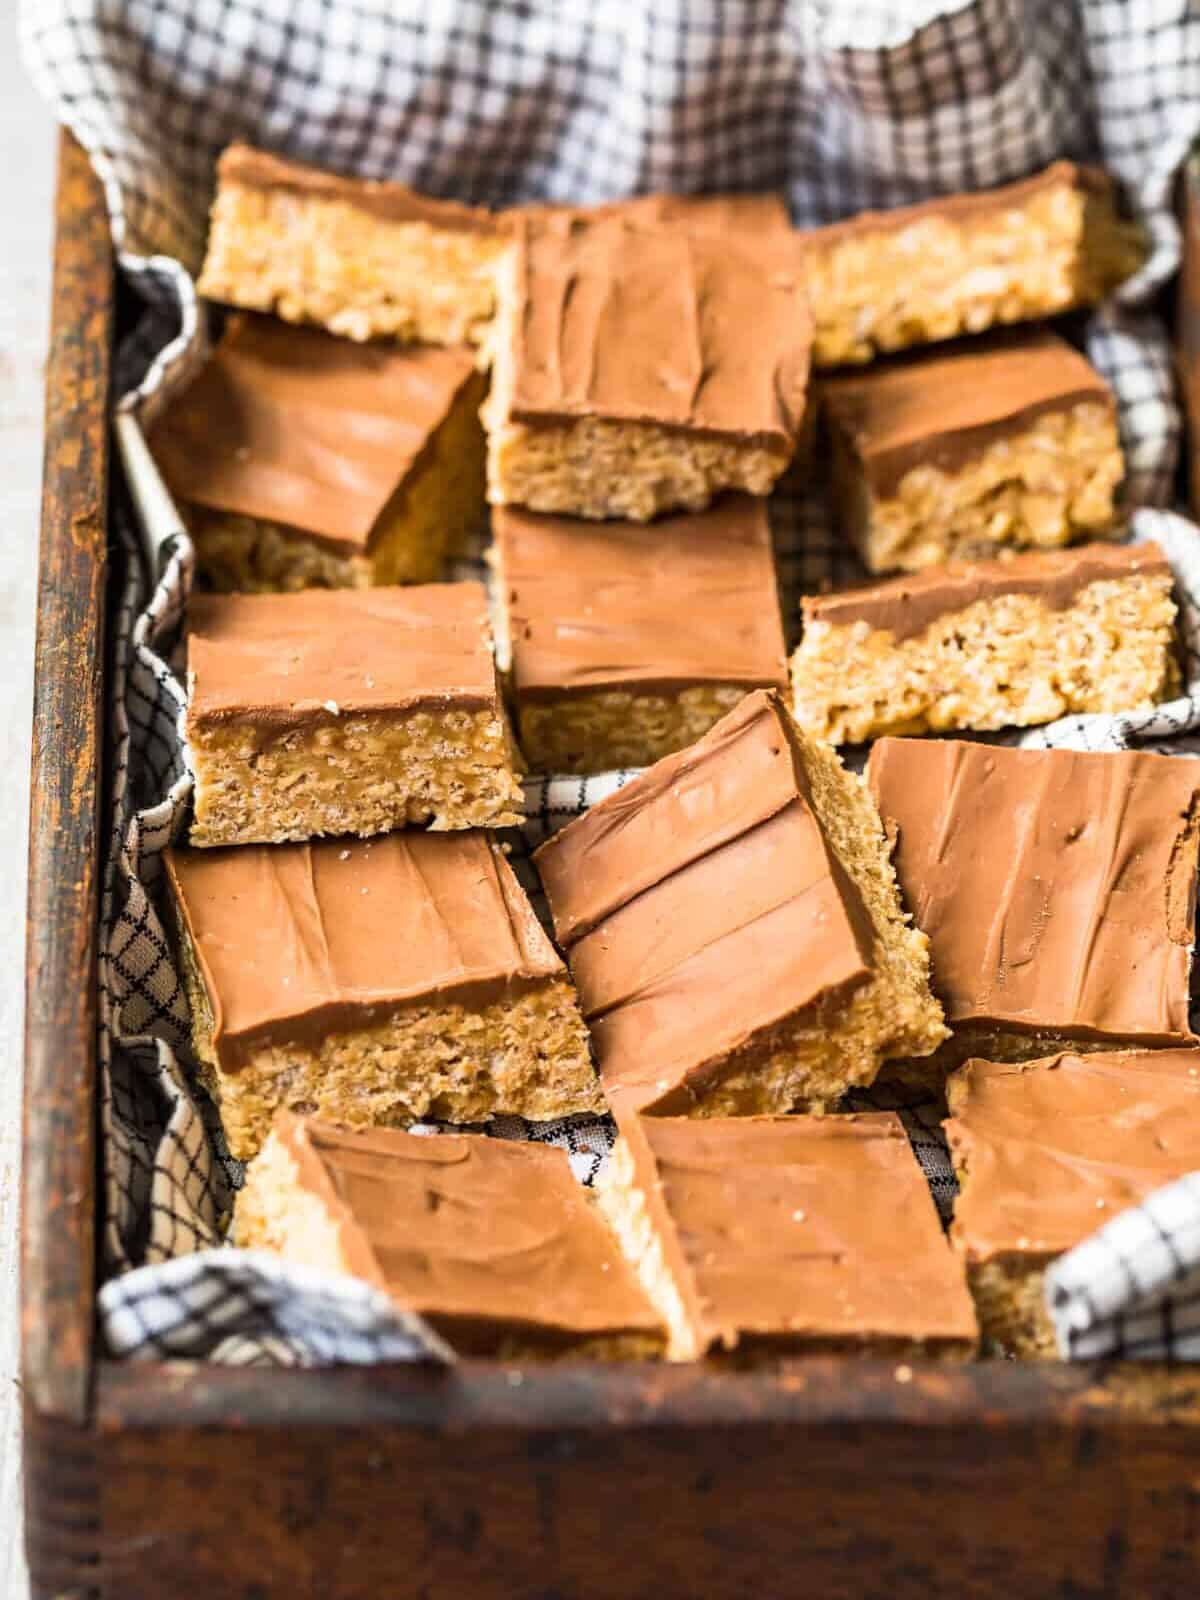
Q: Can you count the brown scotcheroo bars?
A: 14